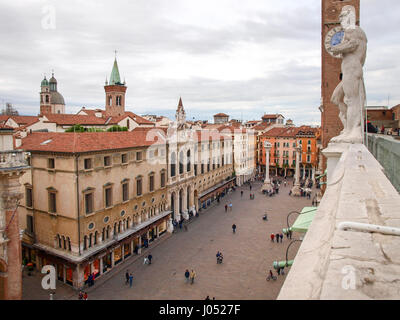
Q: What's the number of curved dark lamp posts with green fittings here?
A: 2